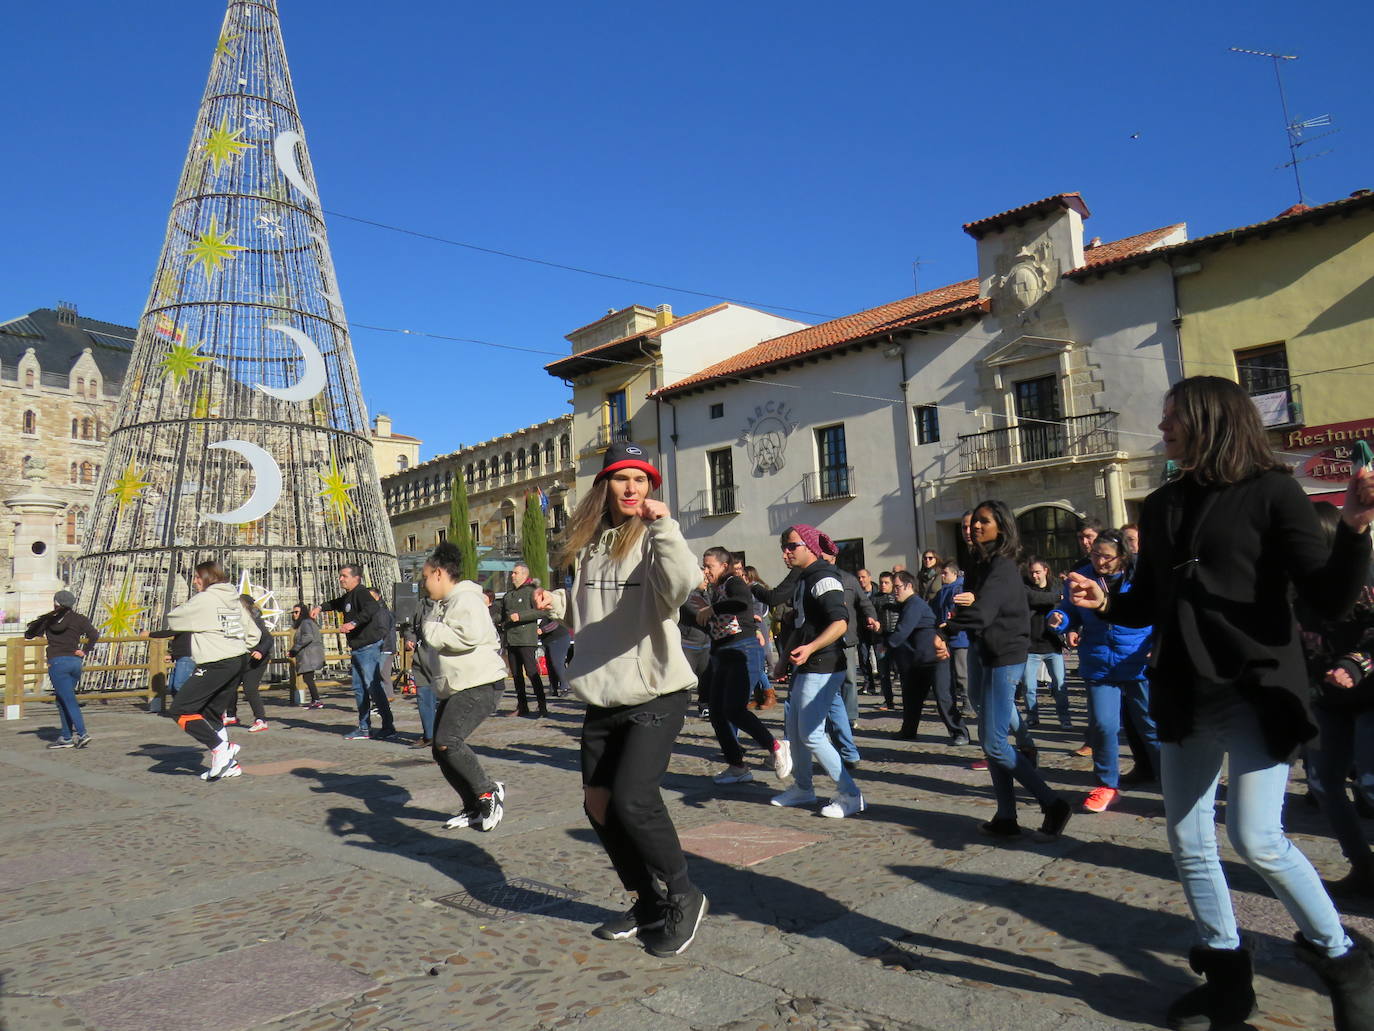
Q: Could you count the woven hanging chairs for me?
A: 0